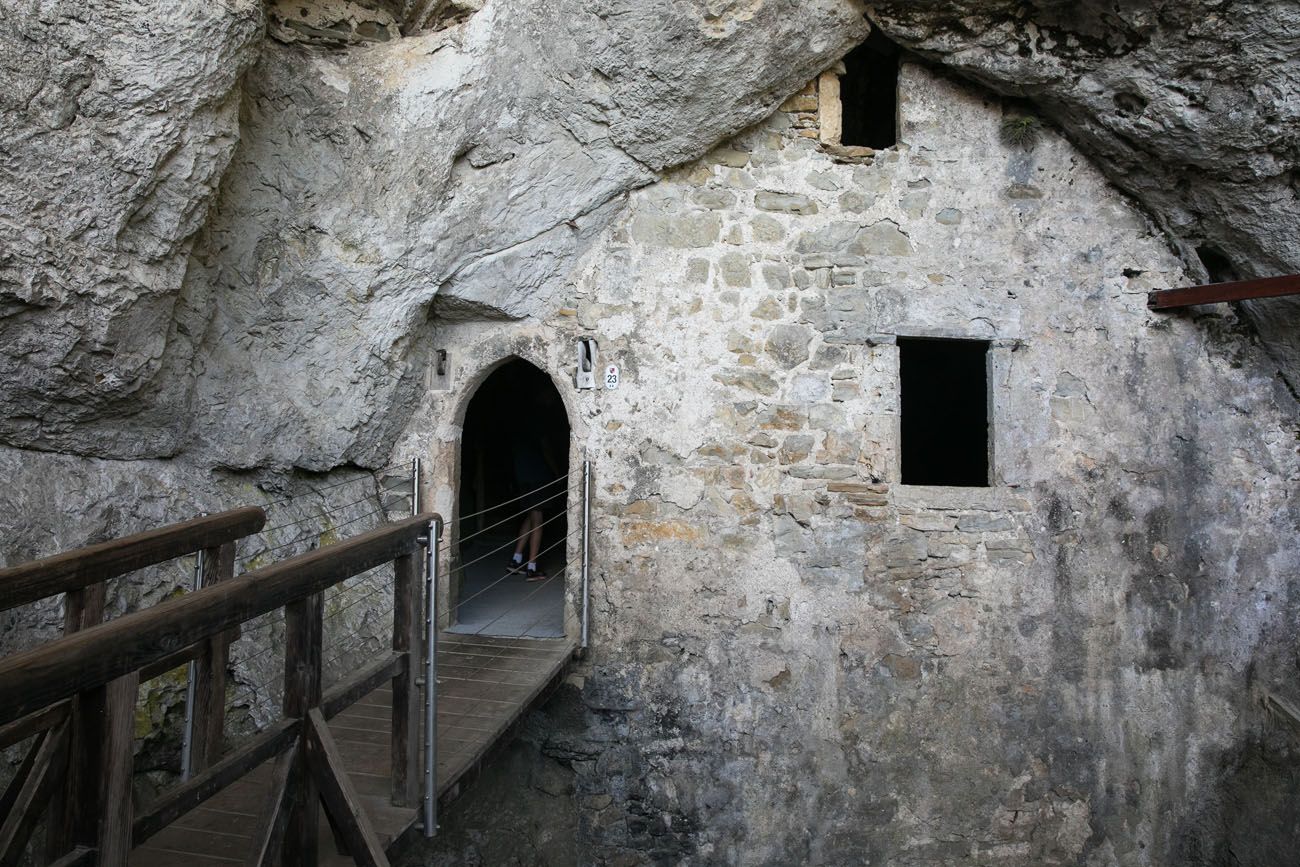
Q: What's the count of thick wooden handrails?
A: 2